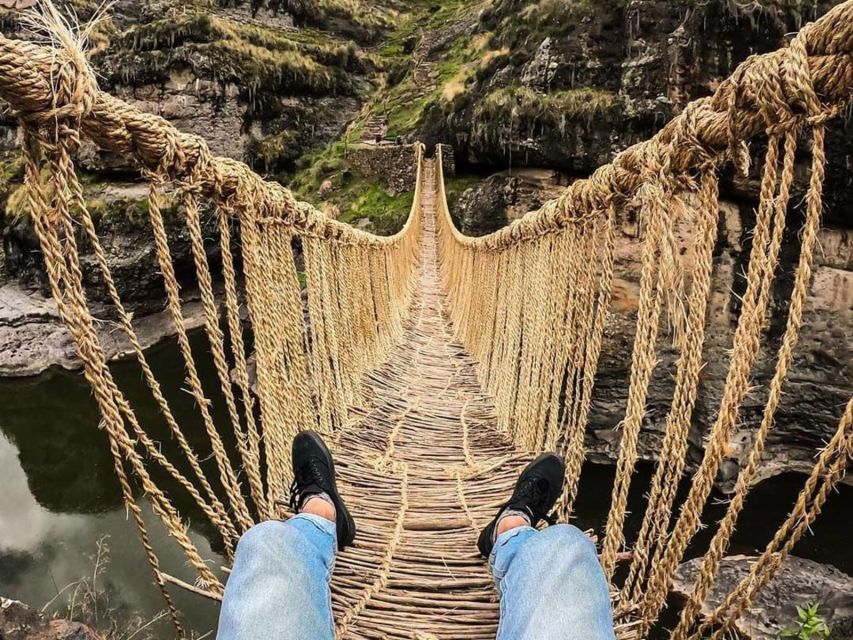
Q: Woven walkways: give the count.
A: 1